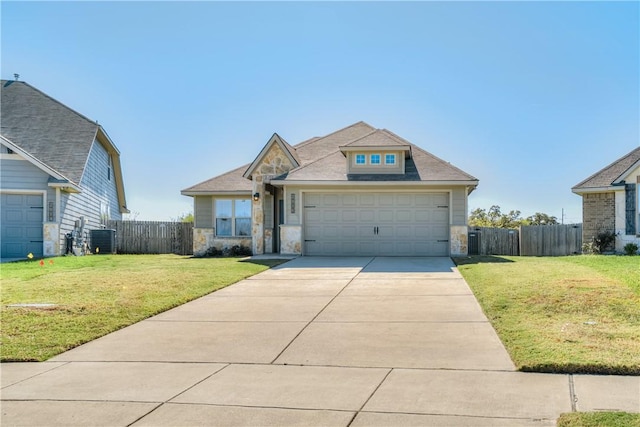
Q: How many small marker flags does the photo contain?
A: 4